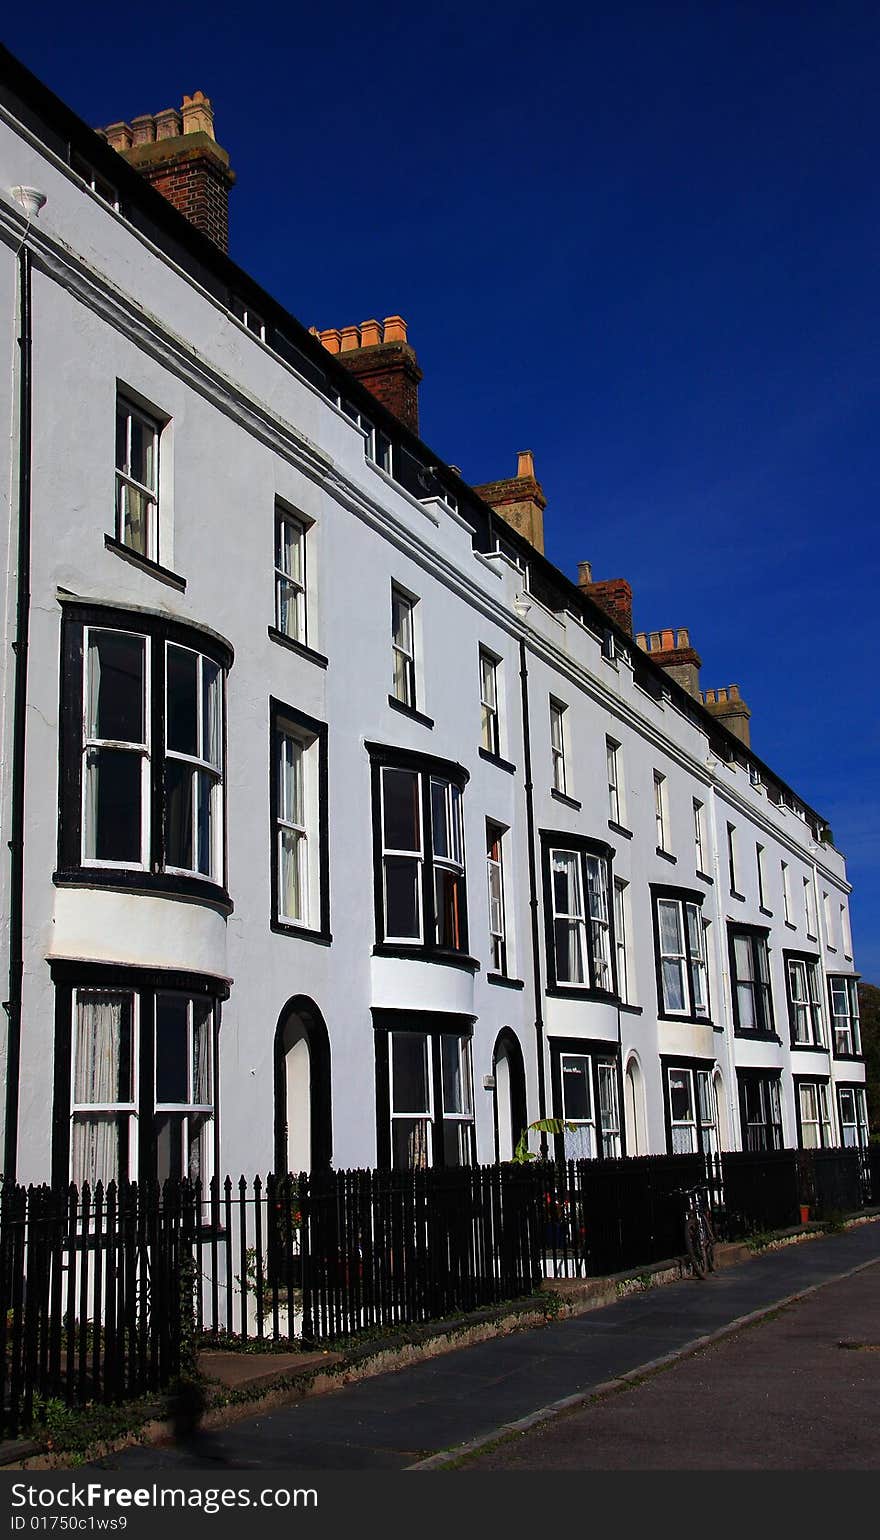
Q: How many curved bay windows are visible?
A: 14